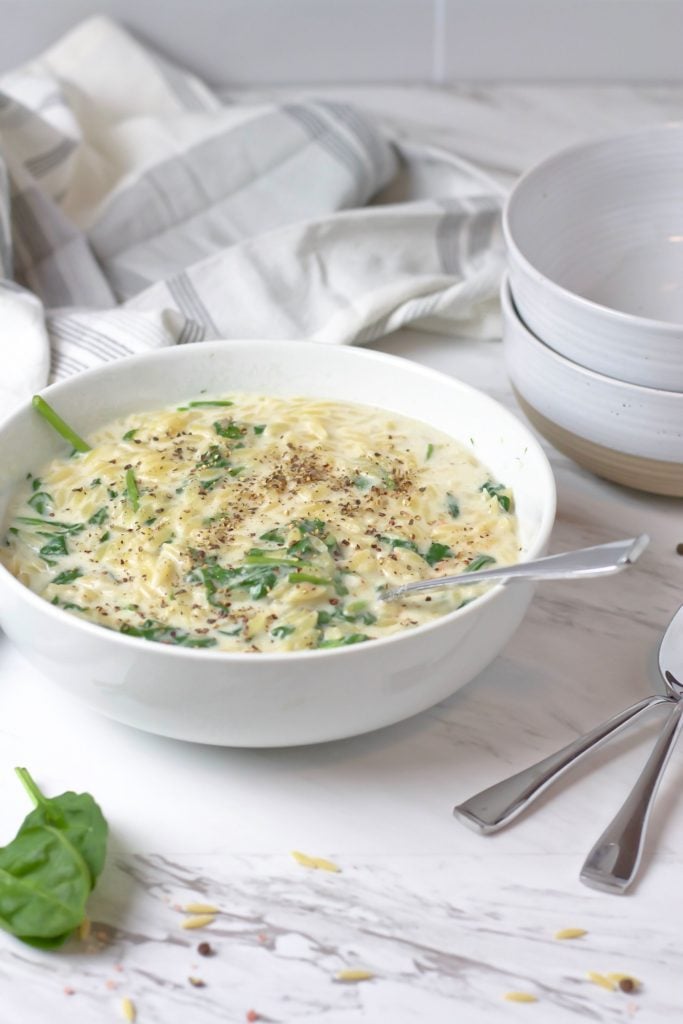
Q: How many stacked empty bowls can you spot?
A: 2